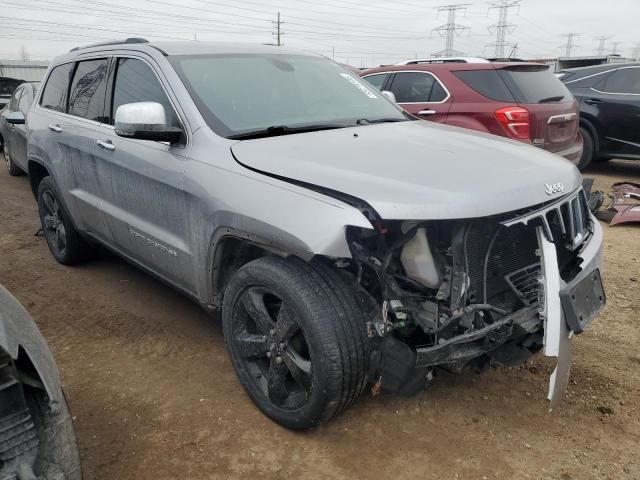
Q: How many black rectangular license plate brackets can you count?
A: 1